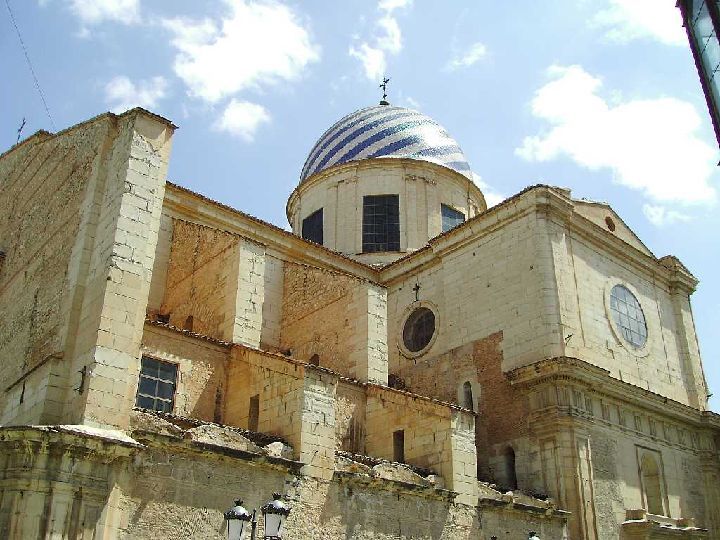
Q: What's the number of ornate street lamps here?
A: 2